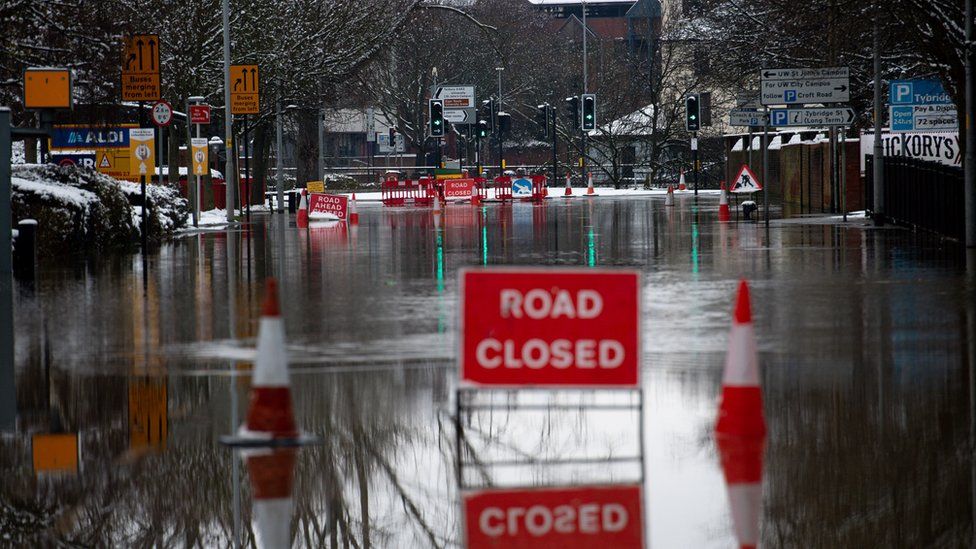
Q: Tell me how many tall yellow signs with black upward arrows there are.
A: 2